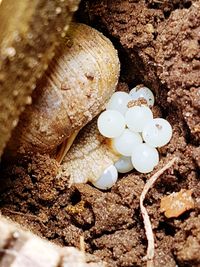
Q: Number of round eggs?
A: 9